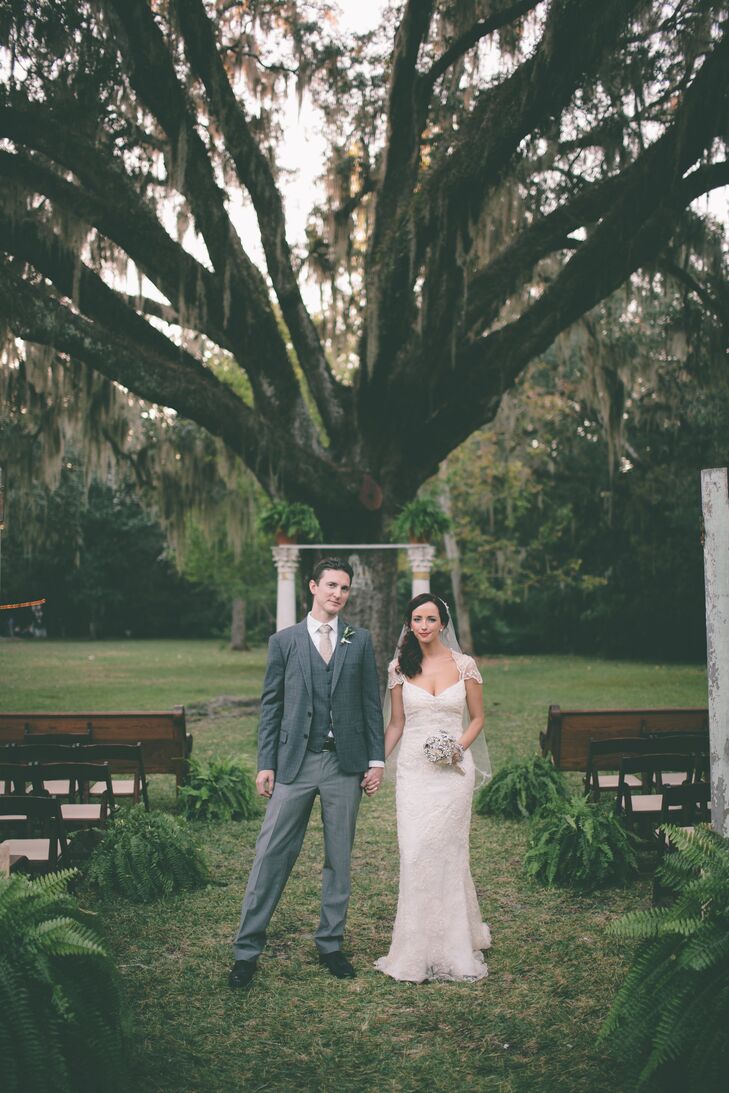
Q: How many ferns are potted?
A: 2